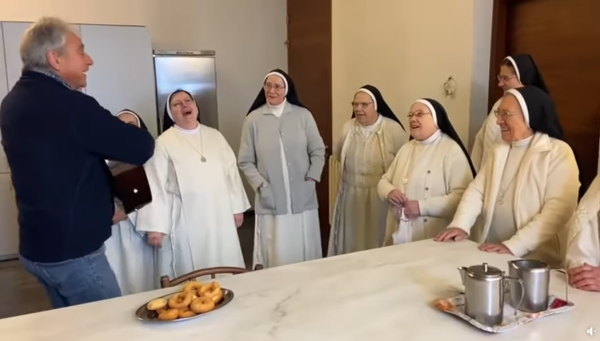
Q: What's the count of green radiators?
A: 0